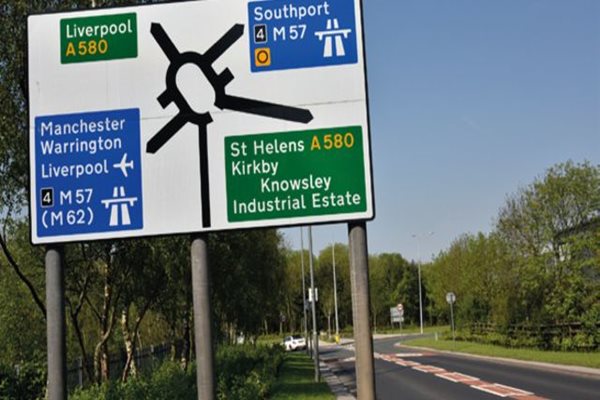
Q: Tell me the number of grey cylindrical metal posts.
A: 3